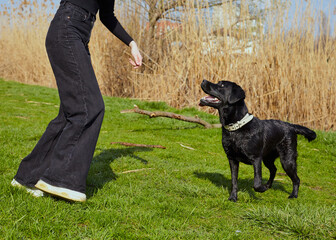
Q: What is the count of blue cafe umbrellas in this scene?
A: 0